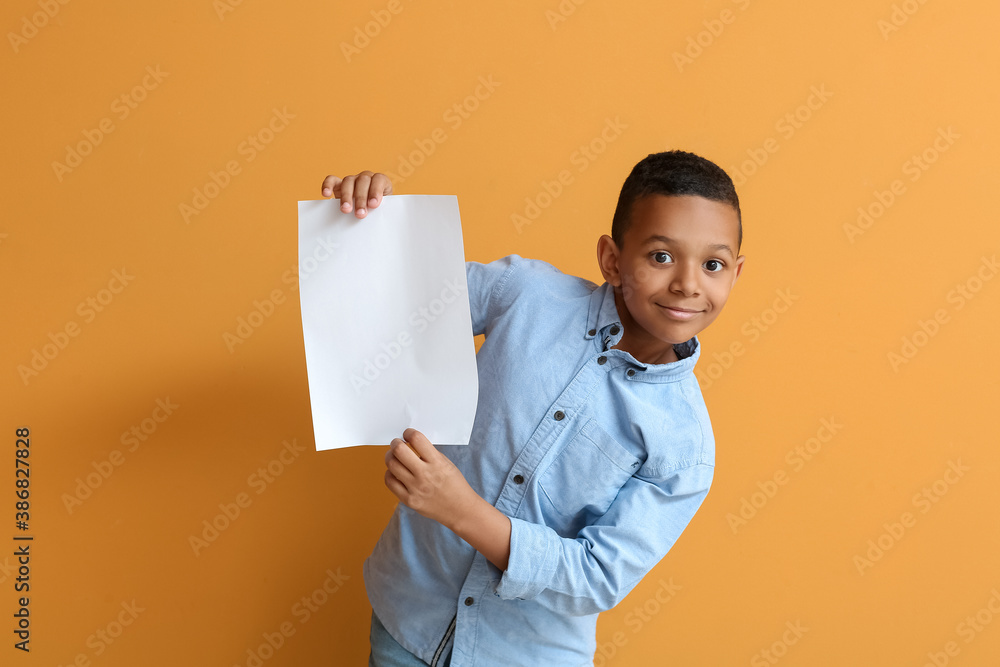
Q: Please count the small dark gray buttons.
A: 7